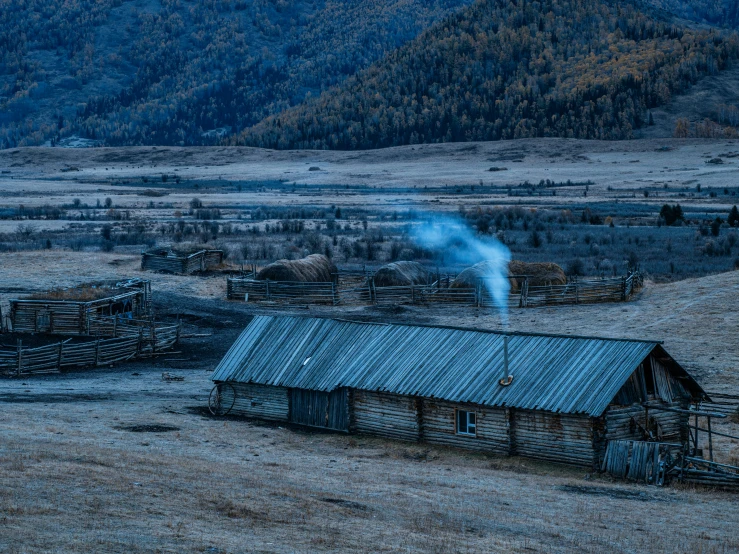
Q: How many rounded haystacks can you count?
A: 4